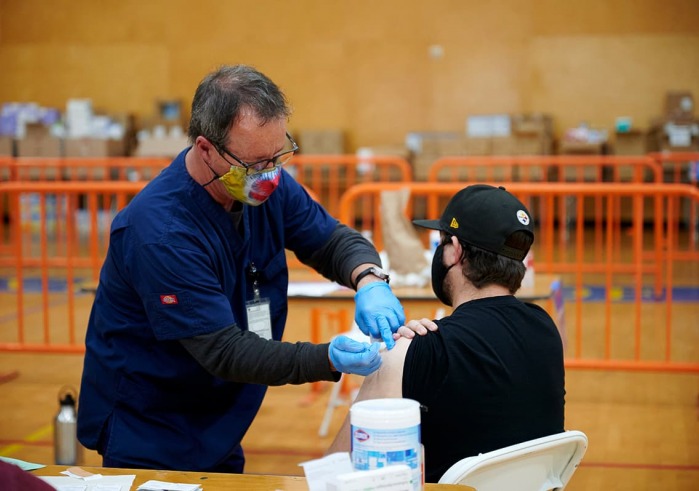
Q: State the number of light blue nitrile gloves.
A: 2